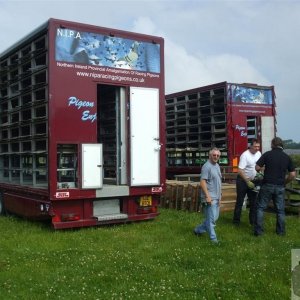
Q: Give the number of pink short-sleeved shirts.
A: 0